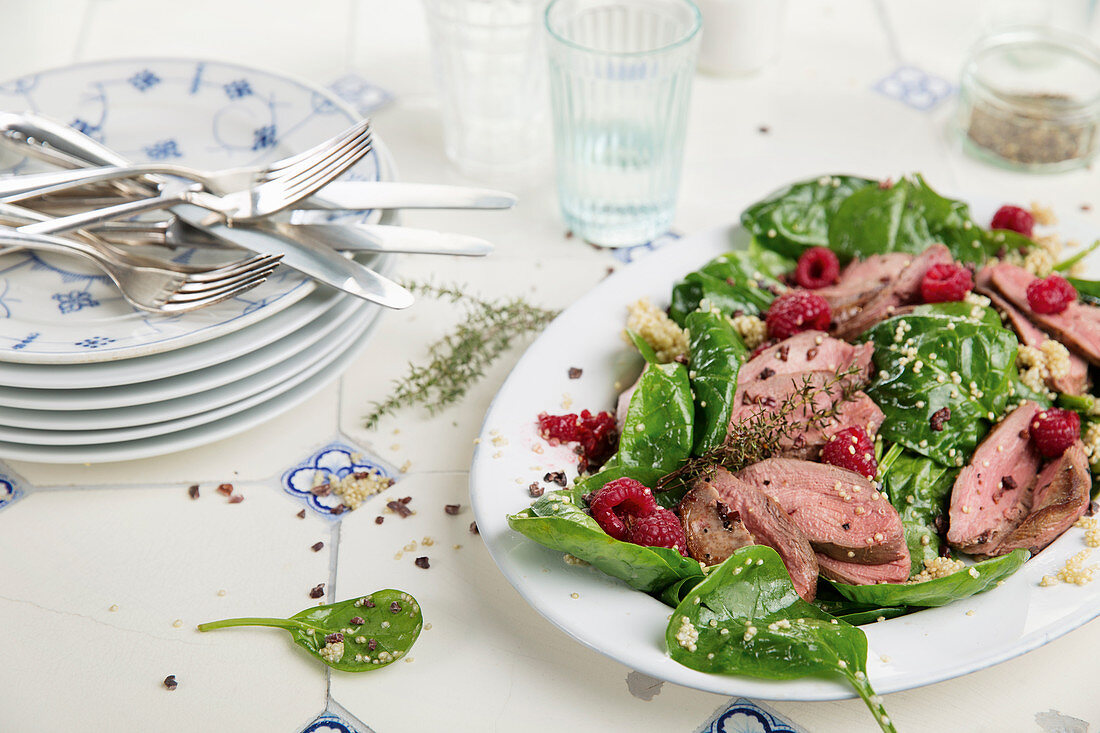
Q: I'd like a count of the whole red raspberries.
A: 9